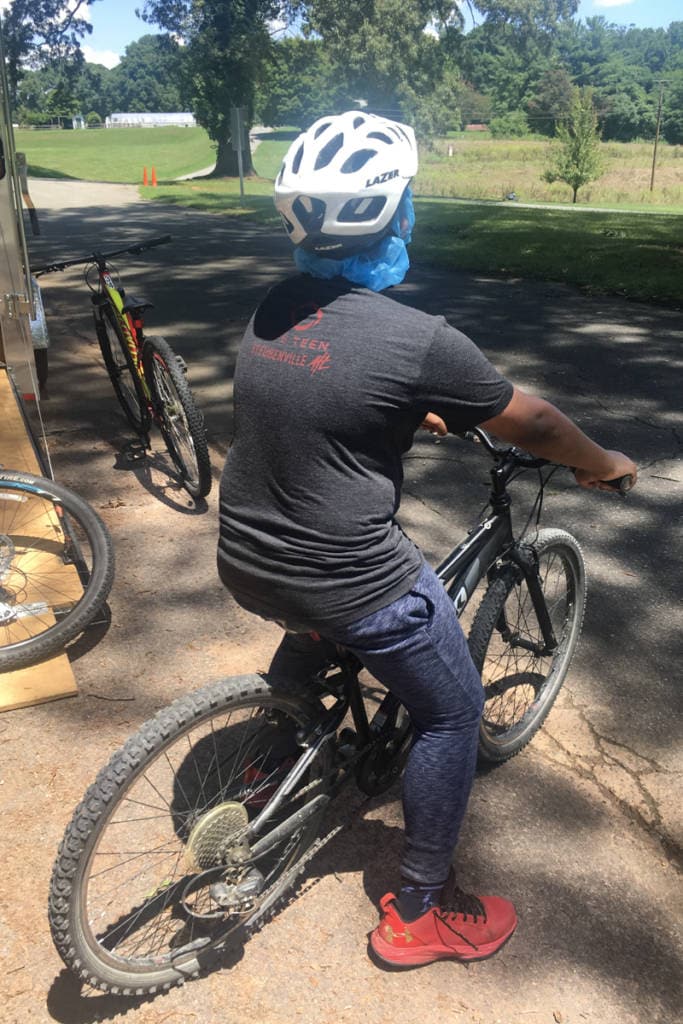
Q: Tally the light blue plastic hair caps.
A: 1